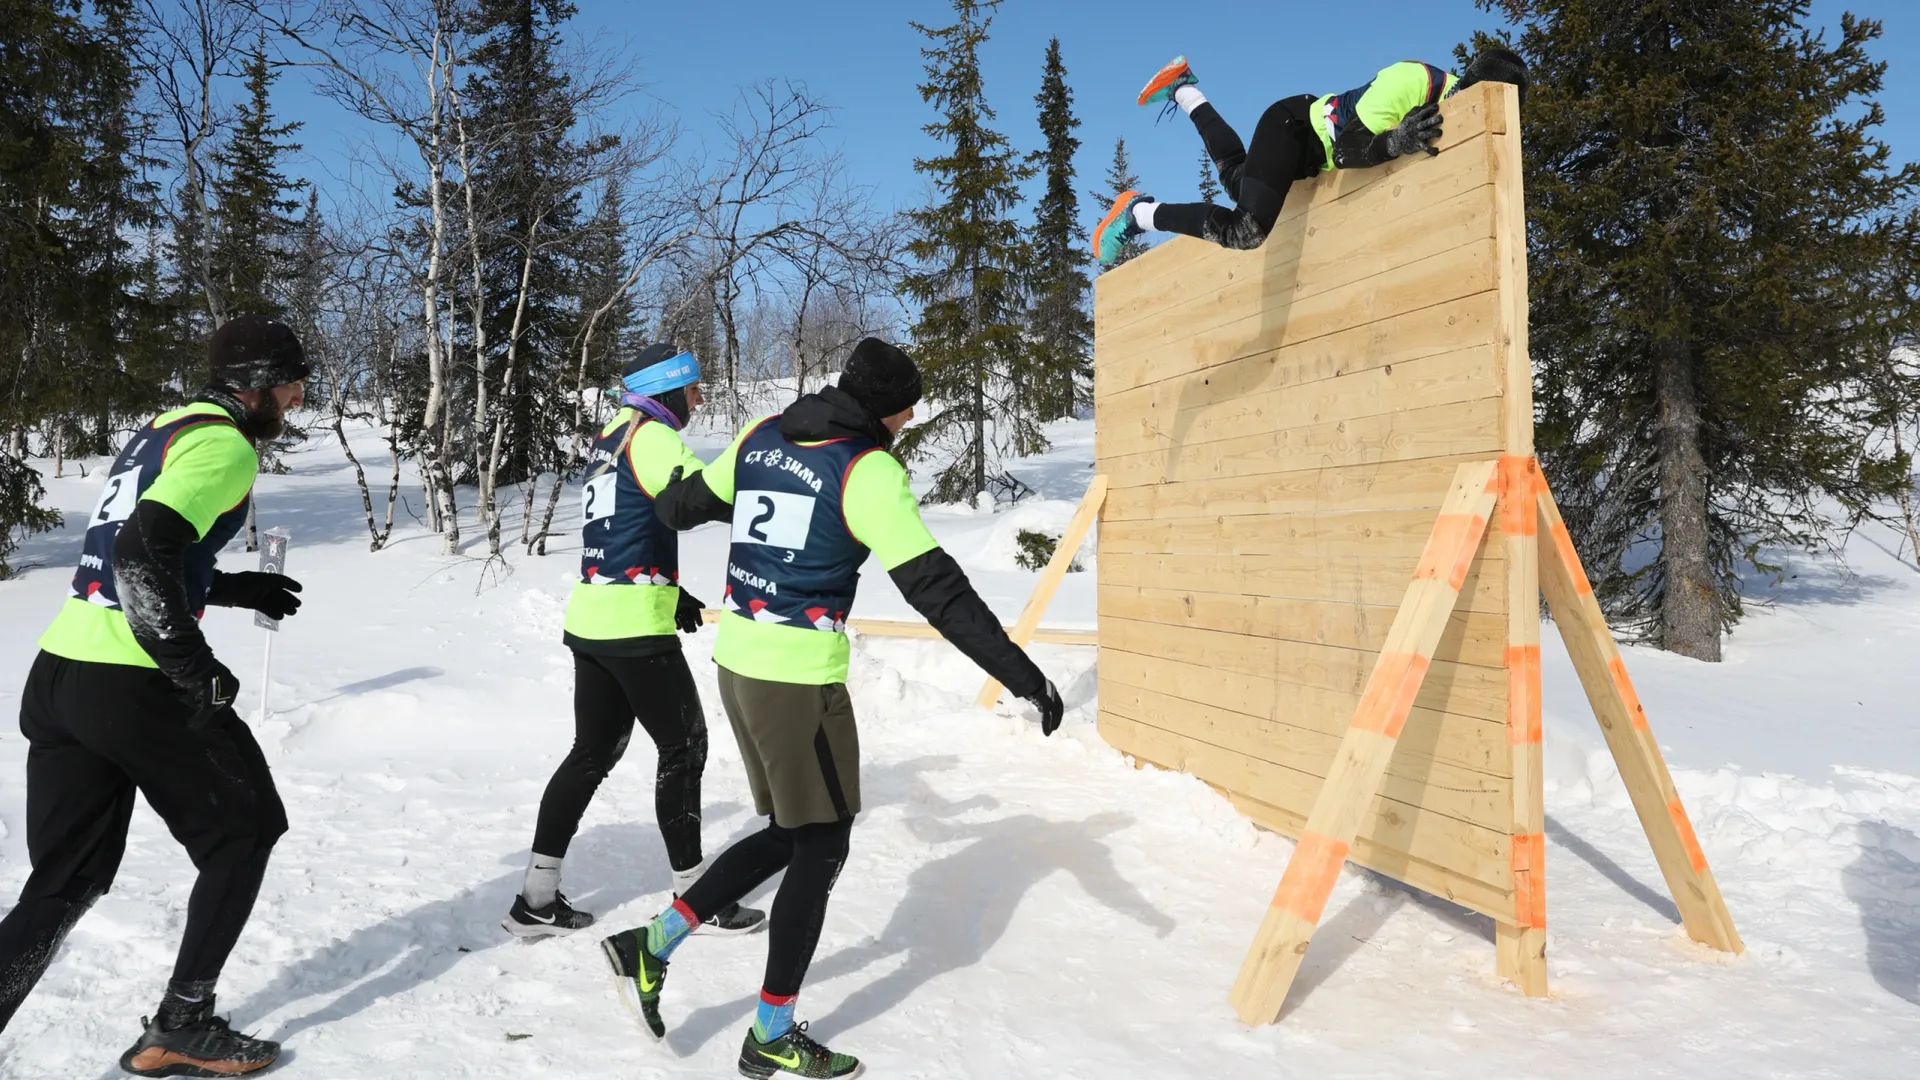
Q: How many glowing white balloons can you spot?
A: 0